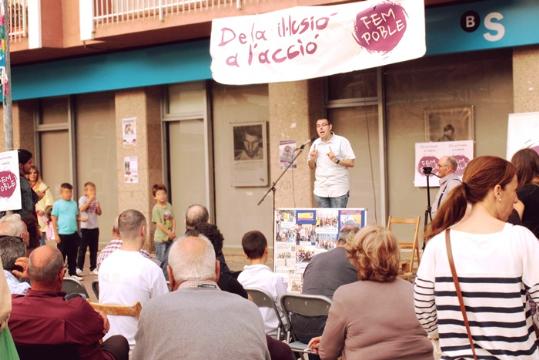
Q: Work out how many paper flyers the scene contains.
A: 3